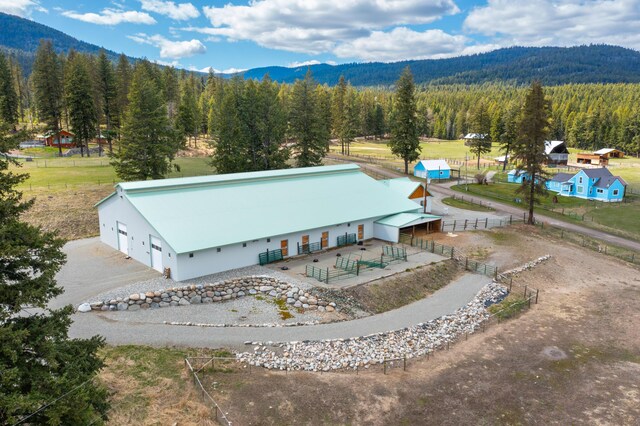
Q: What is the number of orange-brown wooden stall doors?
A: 4